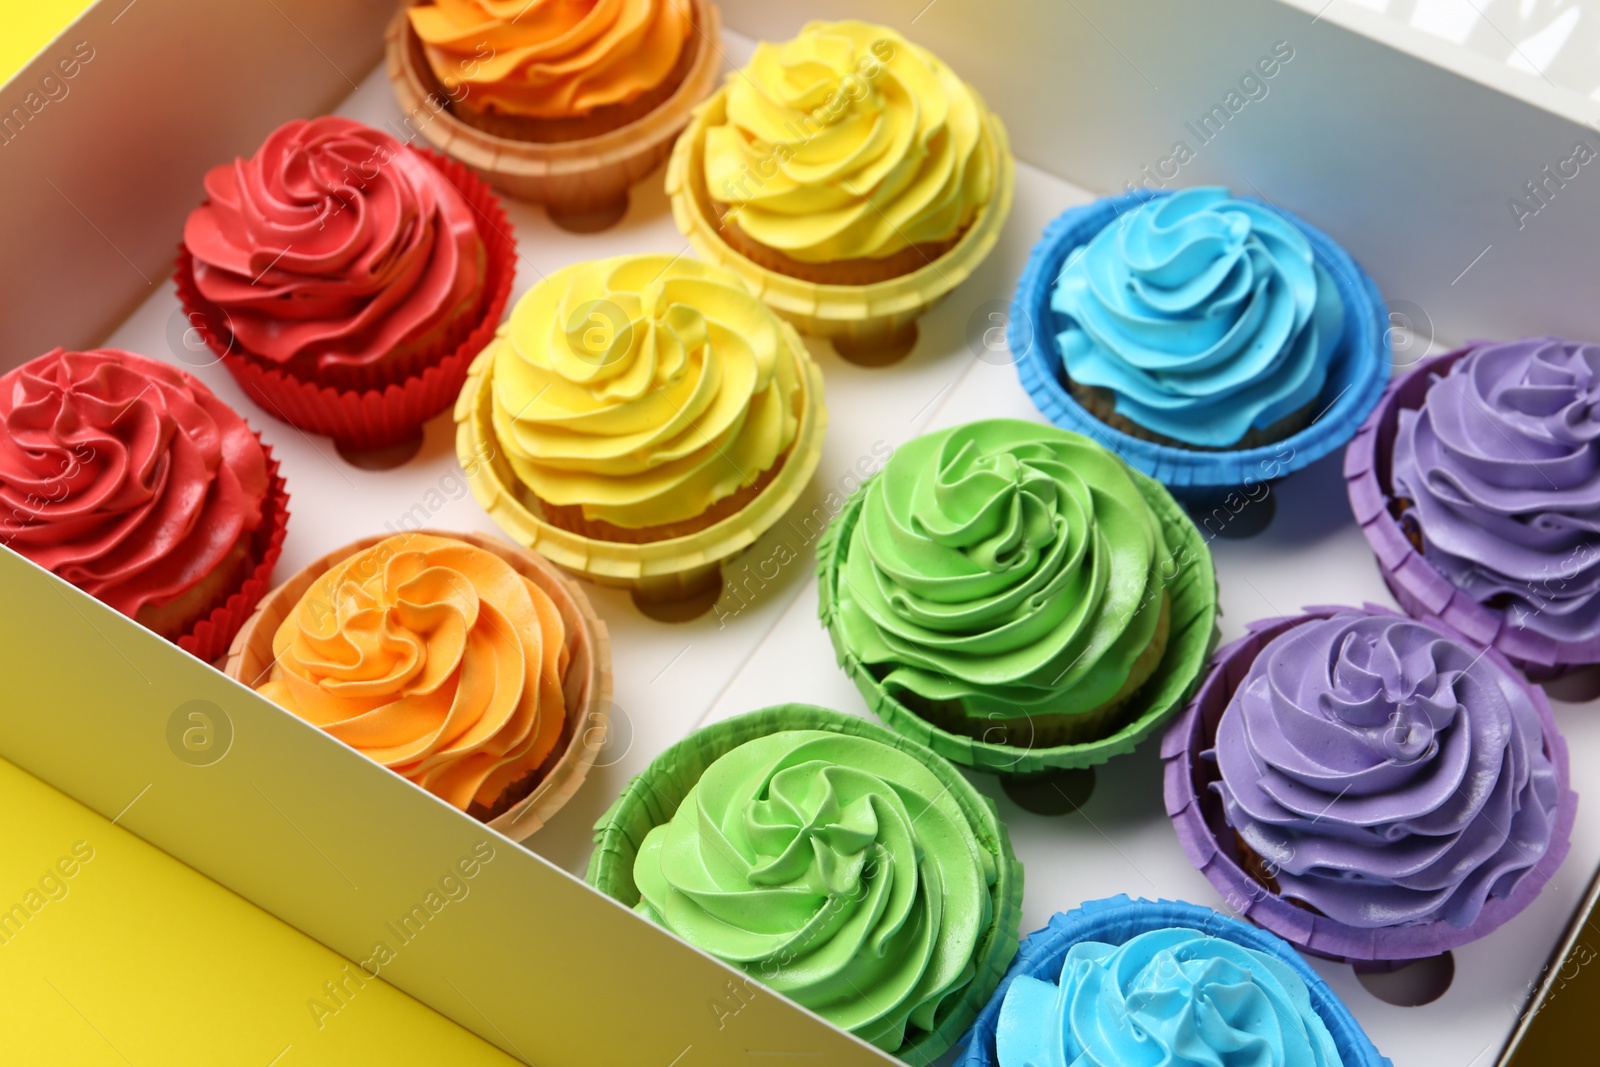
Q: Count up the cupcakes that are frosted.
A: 12